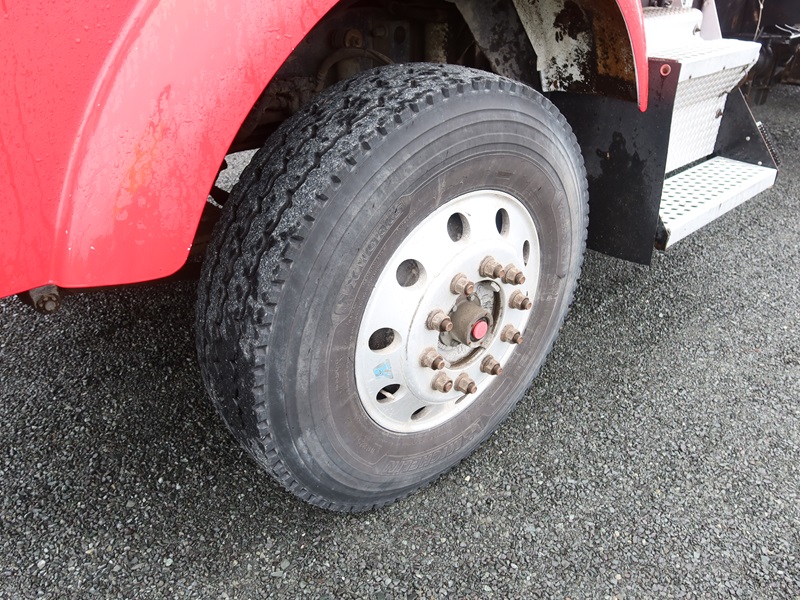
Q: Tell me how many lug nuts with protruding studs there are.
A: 10